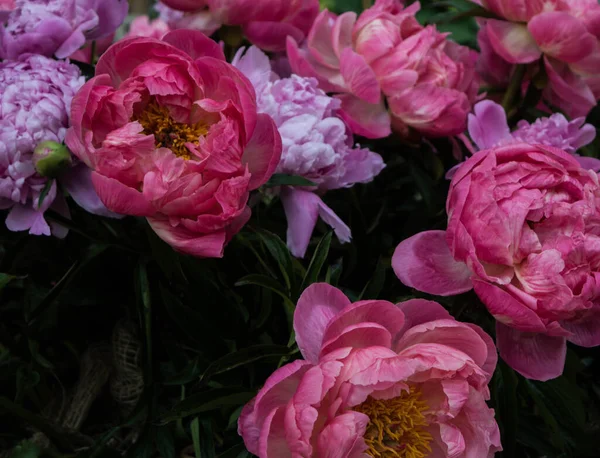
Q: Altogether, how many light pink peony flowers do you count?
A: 4